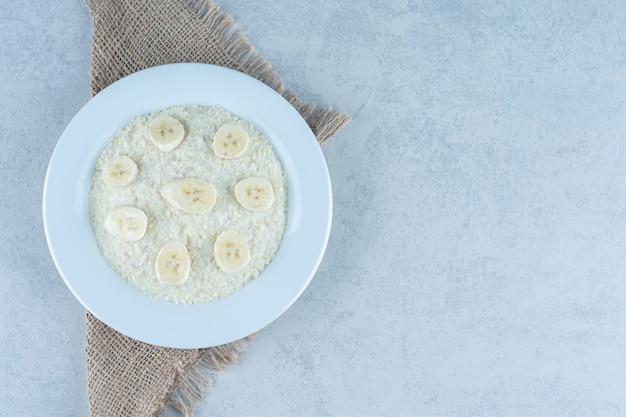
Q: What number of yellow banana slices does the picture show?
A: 8